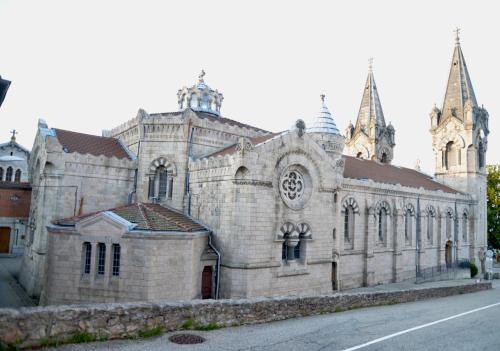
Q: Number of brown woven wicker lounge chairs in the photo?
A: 0